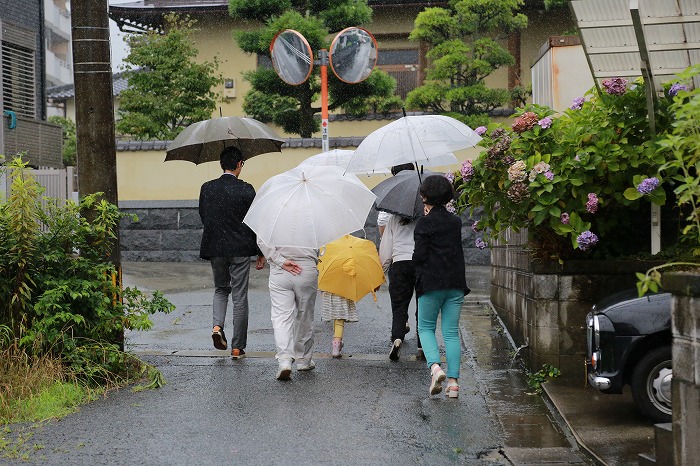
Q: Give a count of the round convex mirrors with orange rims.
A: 2